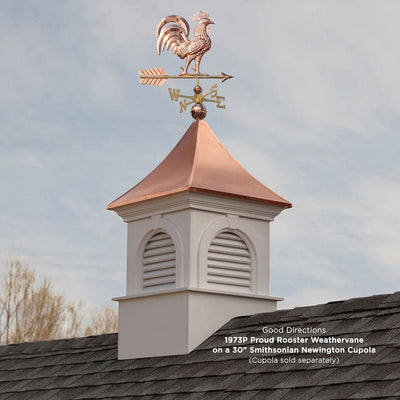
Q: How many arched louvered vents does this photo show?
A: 2